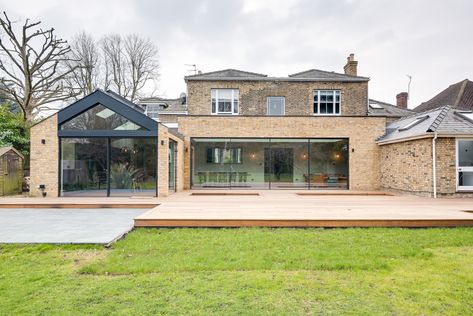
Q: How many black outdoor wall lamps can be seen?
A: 4